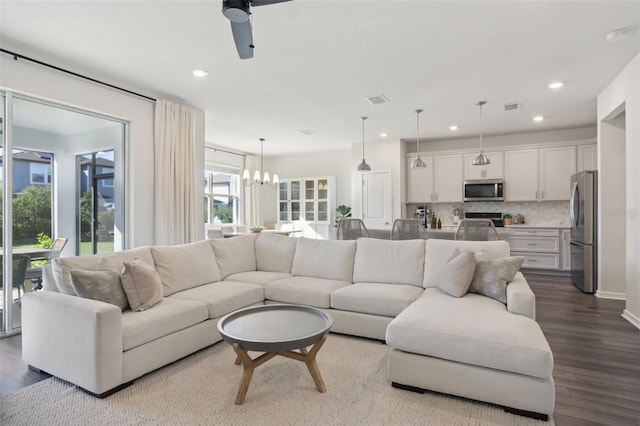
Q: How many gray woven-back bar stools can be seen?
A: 3